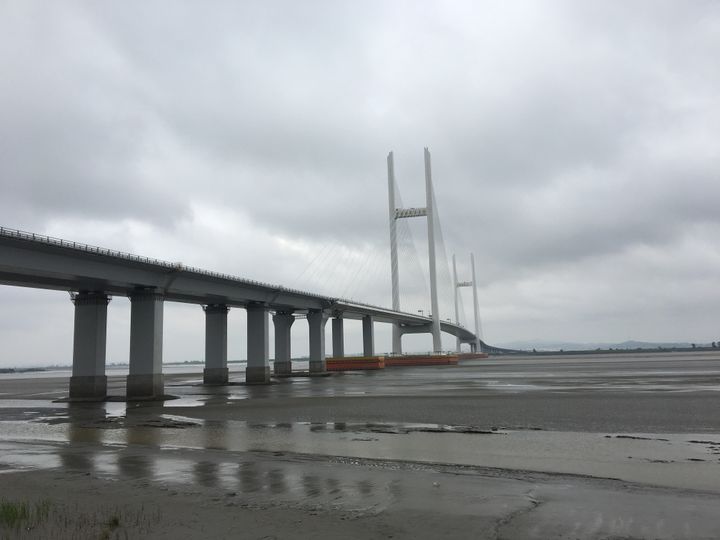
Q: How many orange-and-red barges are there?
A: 3